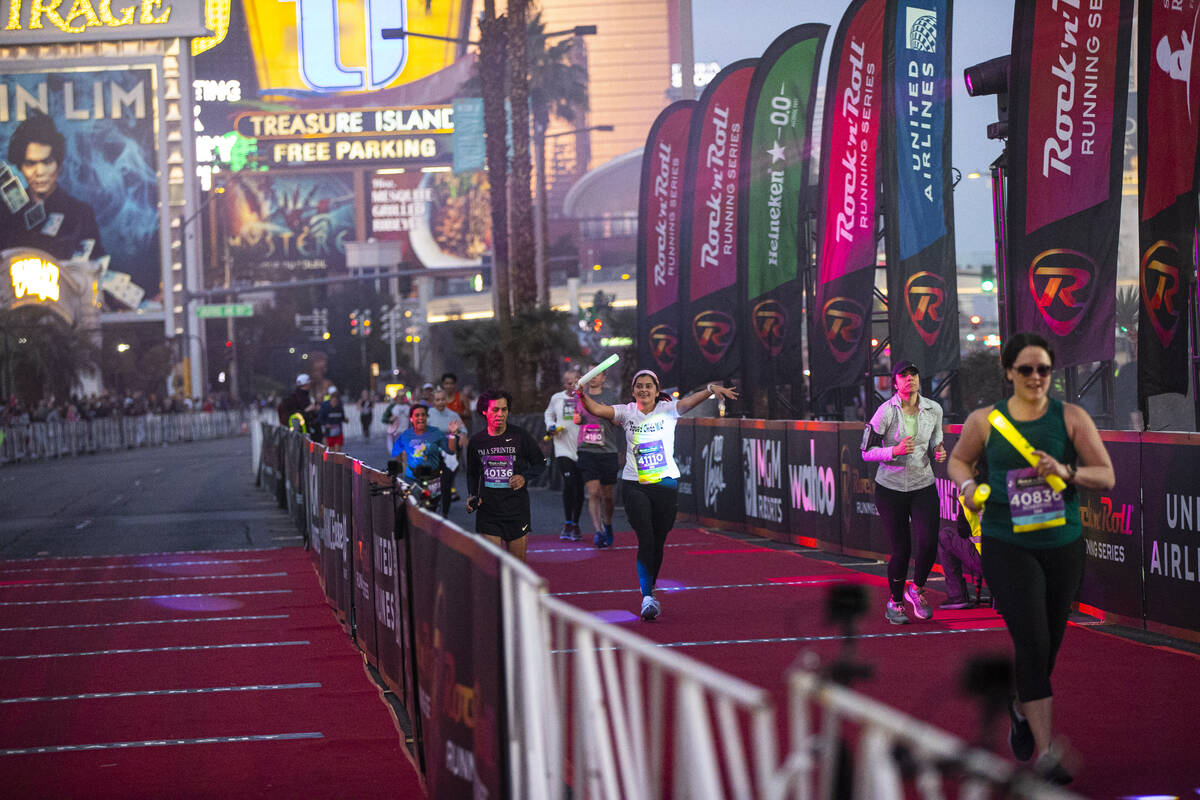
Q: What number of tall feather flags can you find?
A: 7